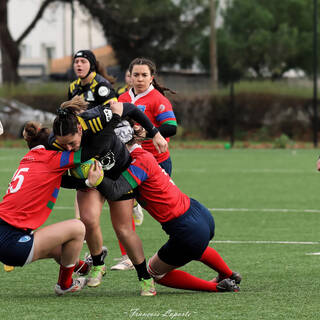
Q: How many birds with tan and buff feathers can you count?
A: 0